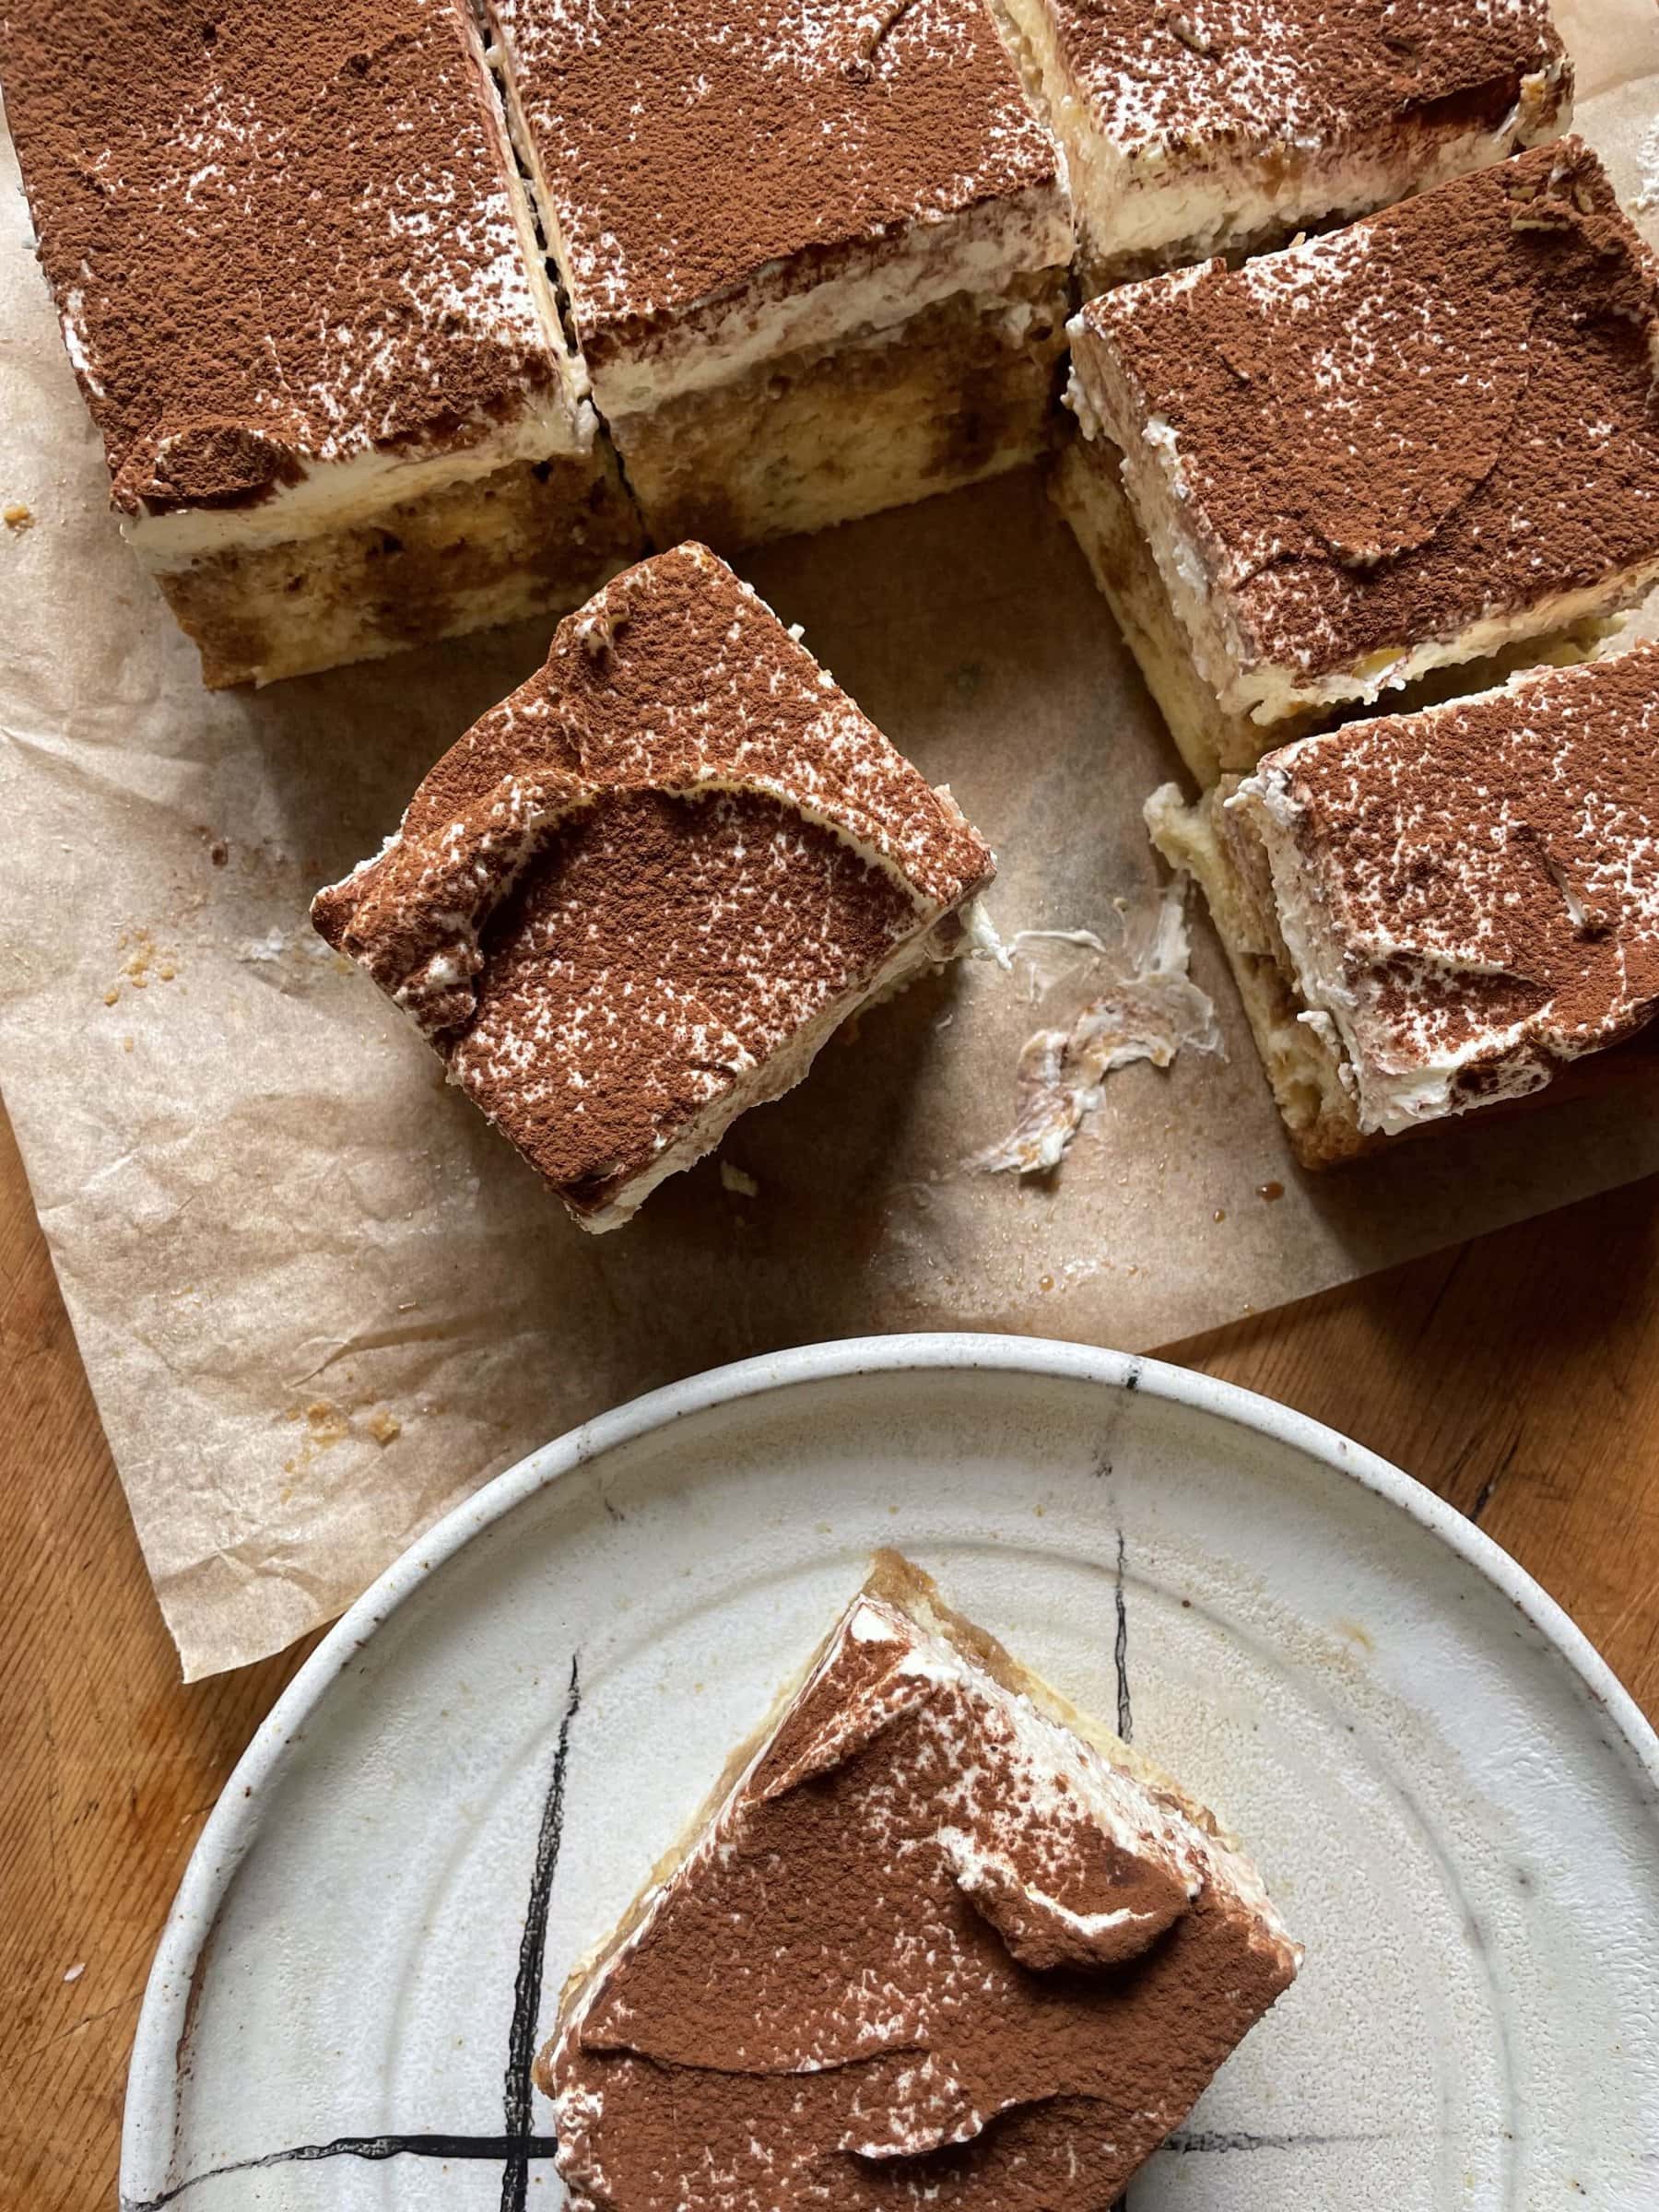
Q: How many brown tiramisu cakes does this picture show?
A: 7